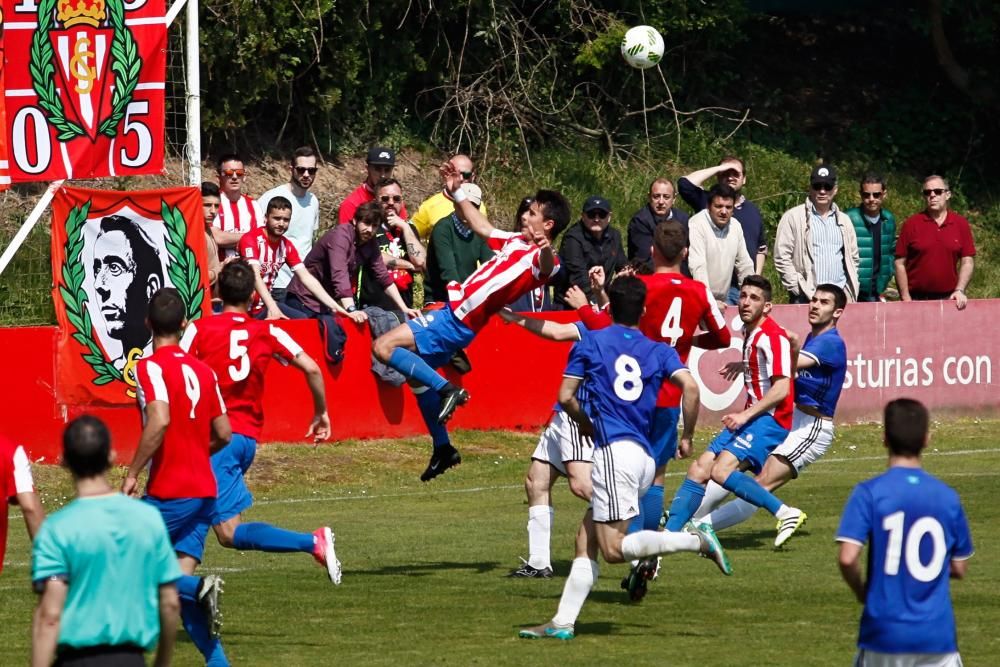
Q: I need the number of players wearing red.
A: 6